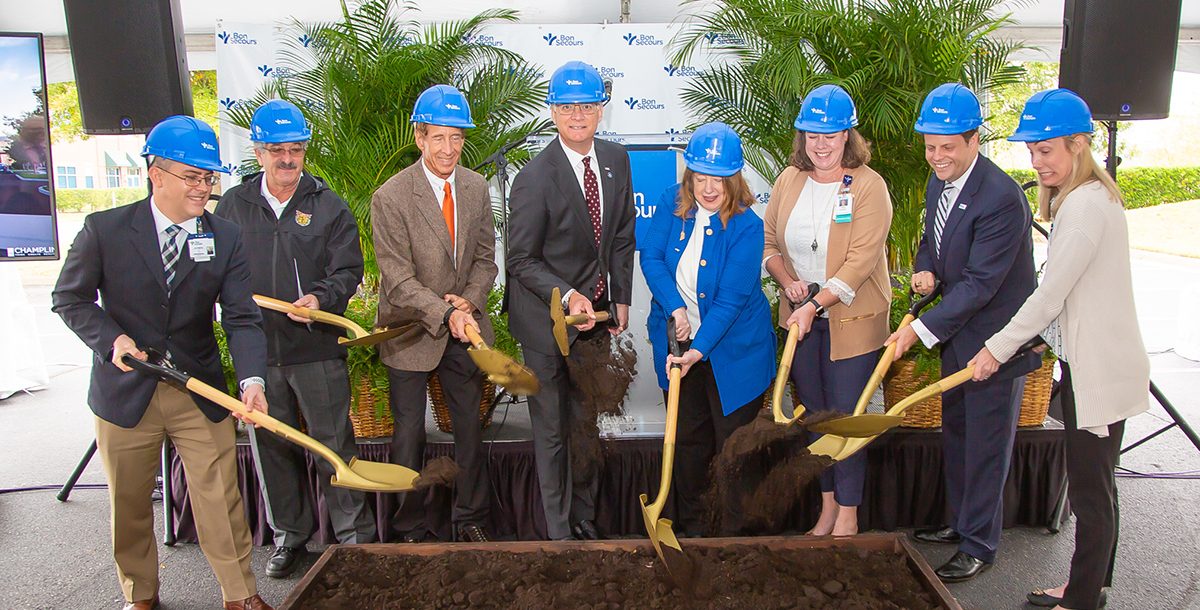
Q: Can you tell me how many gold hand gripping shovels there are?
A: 8